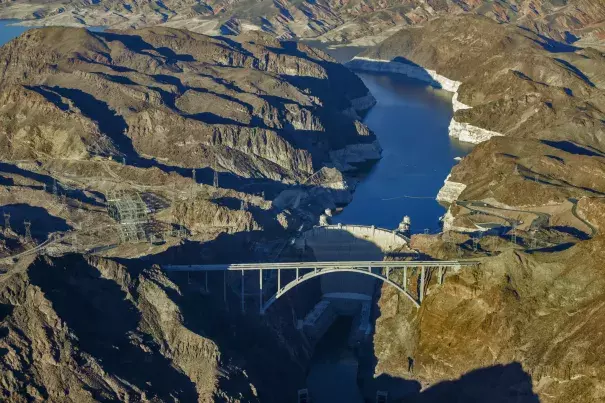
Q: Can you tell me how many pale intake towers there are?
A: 4